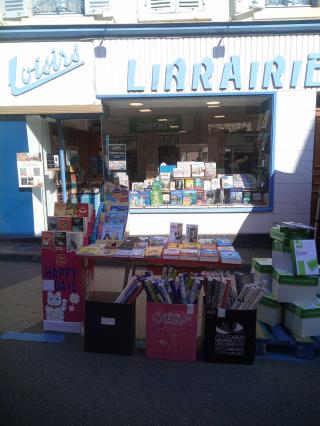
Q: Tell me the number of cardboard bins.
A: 3